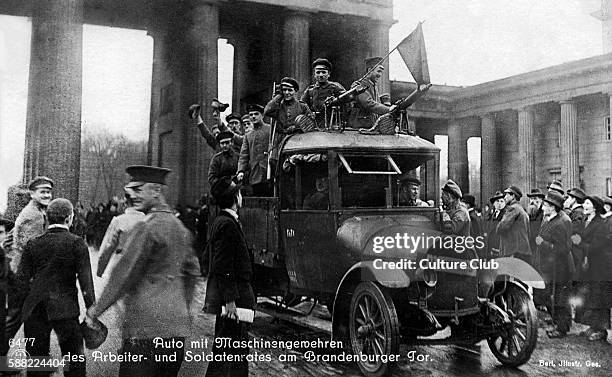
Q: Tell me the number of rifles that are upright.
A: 1